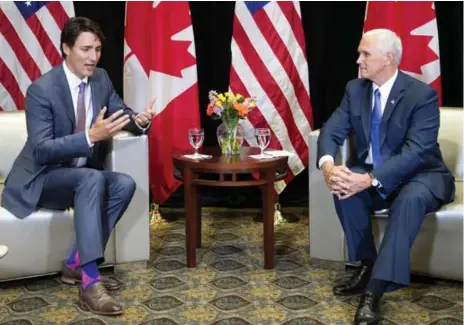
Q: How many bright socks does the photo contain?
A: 2